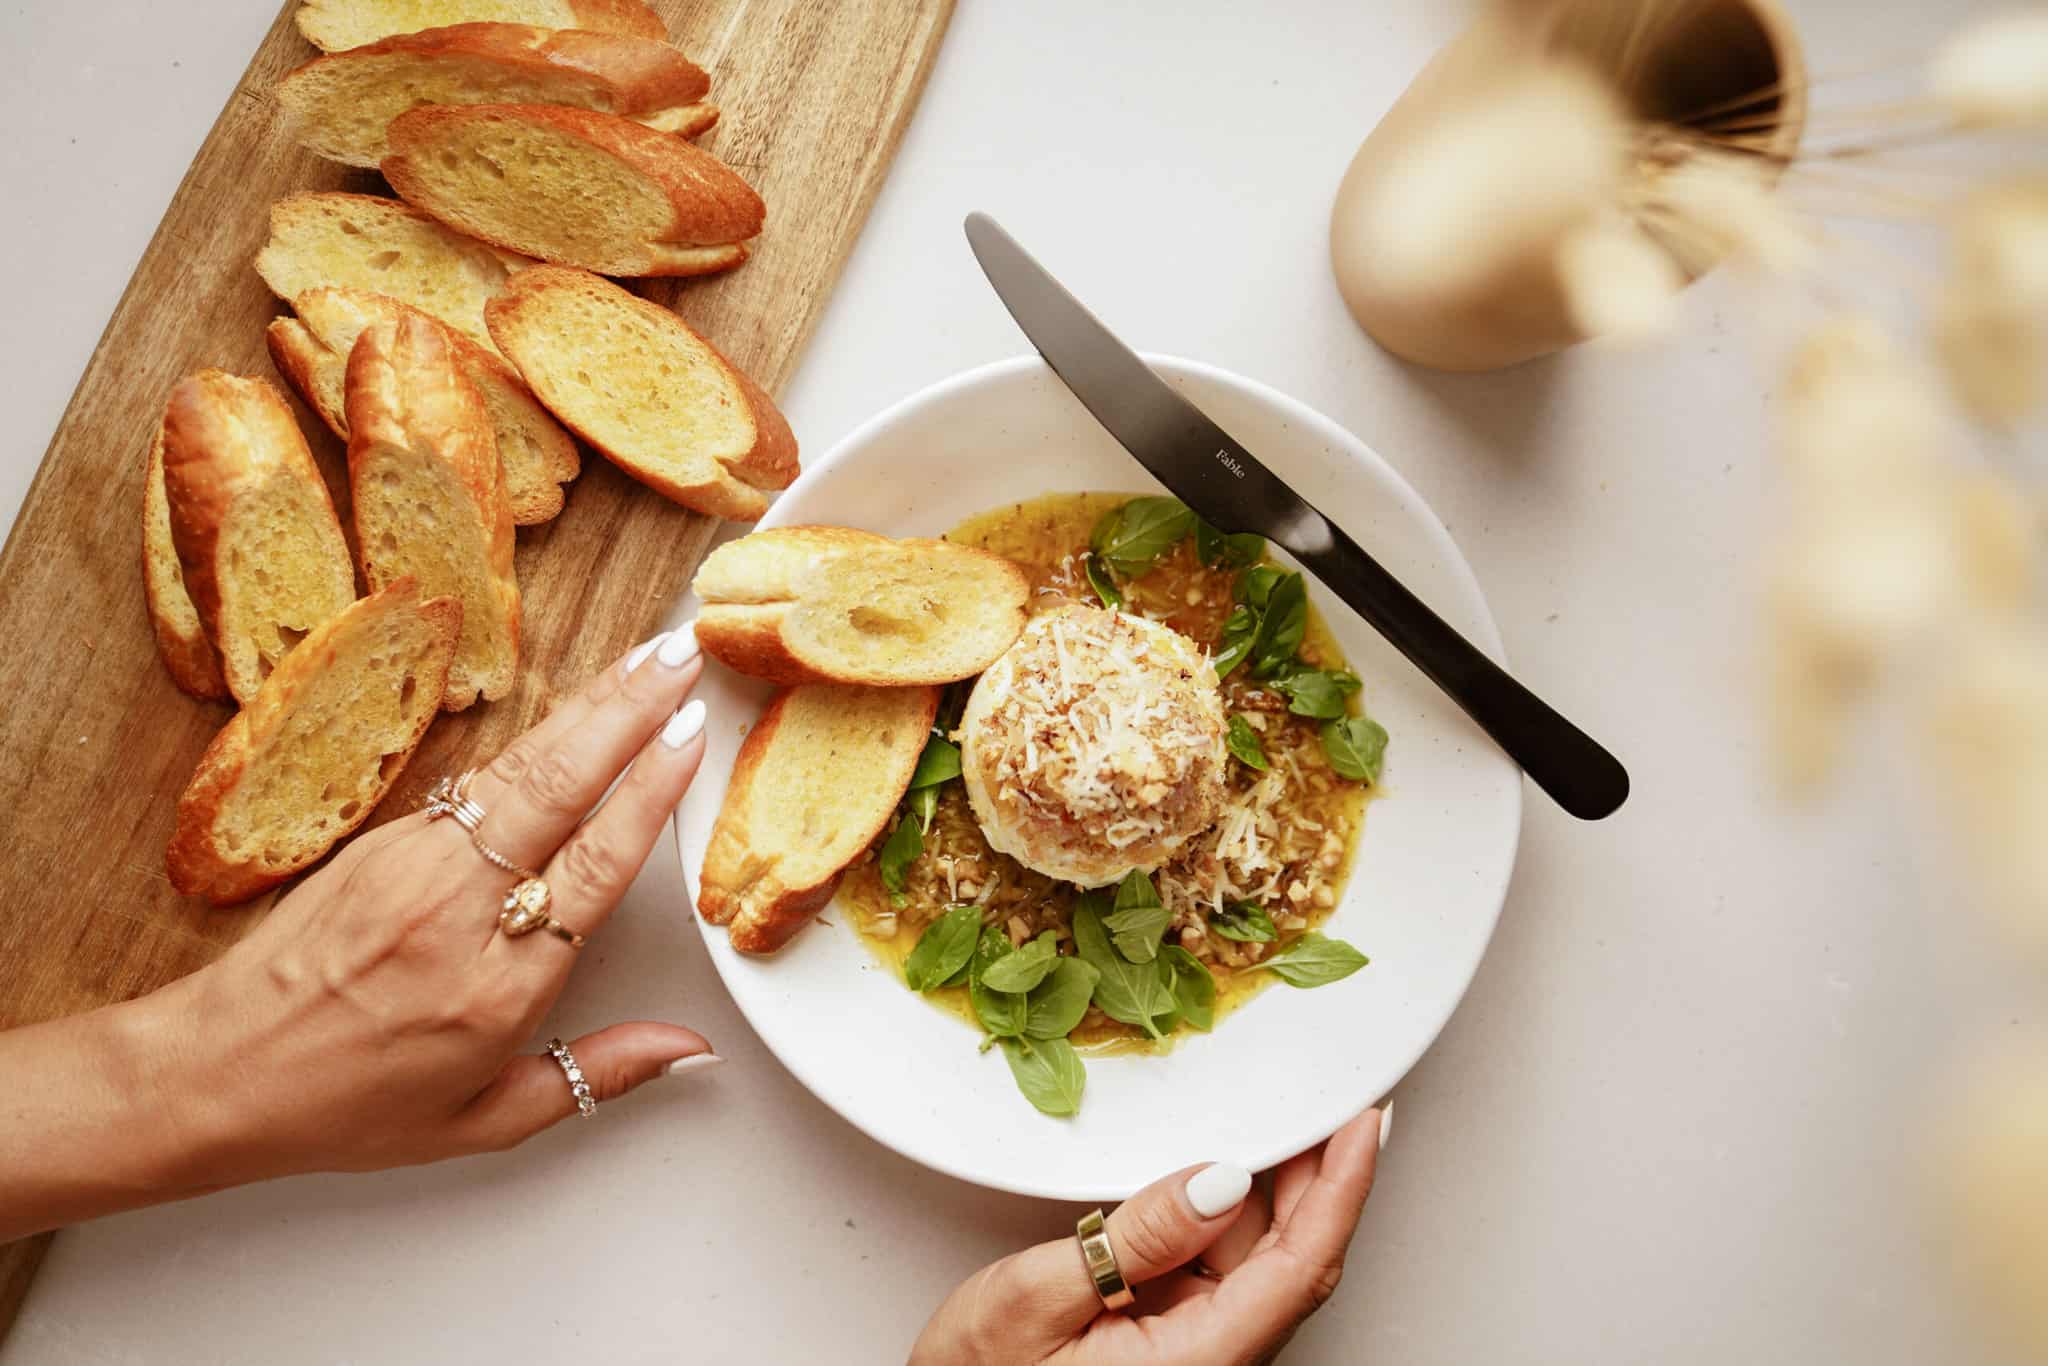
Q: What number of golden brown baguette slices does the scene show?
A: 12